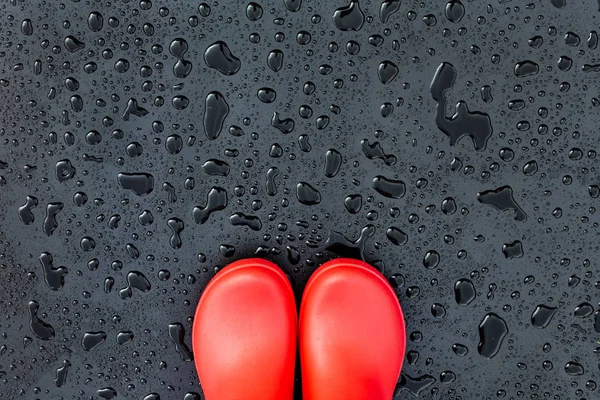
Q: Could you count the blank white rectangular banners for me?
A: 0